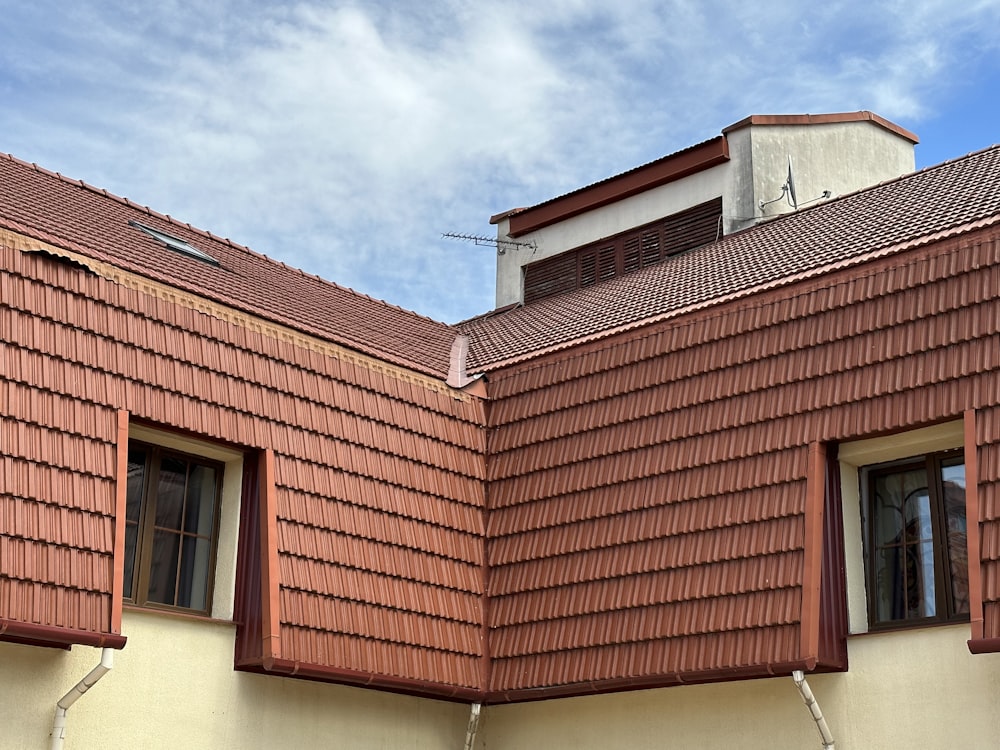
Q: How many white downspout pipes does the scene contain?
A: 3